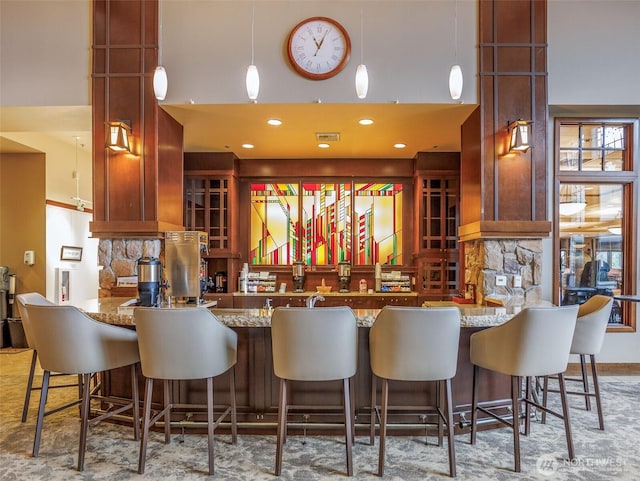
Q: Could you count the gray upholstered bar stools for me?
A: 7